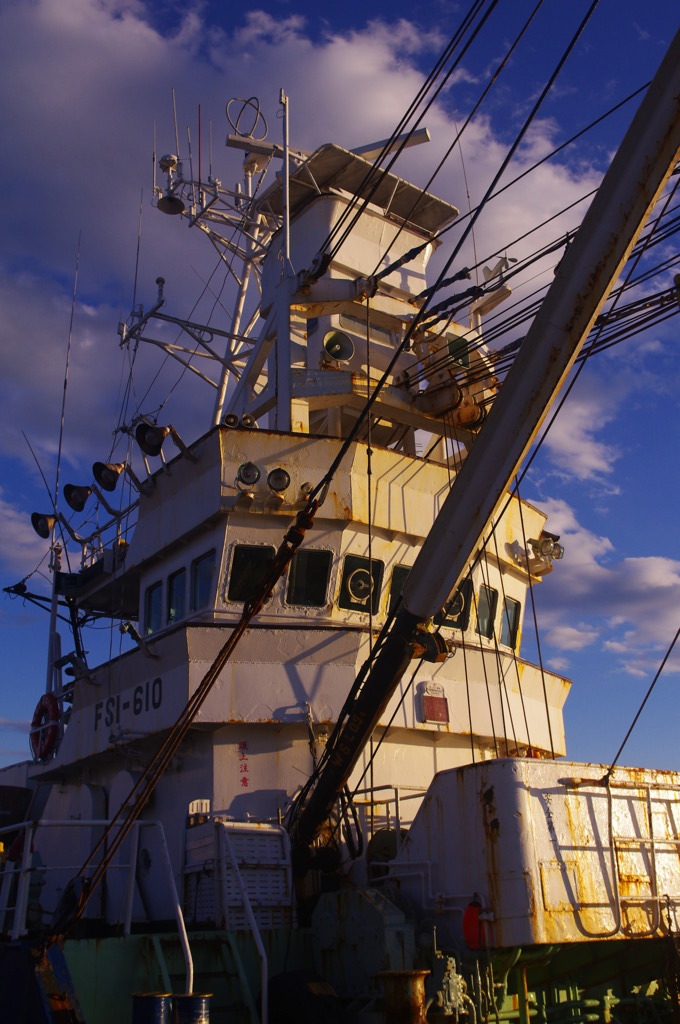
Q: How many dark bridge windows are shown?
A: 10